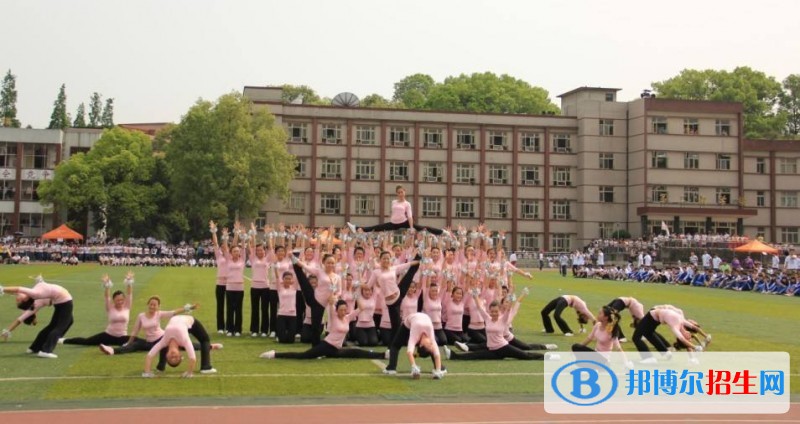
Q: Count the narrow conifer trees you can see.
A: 5